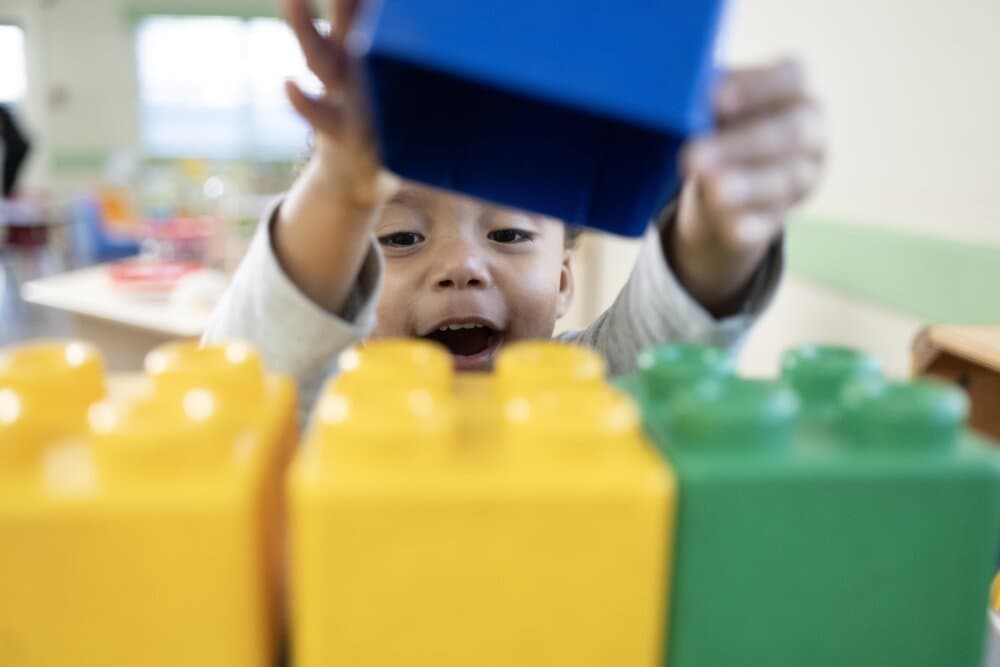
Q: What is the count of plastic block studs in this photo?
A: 12